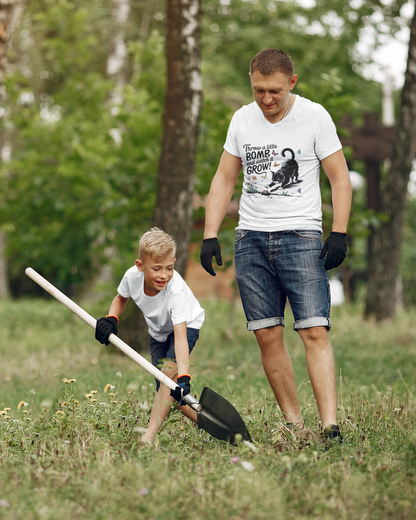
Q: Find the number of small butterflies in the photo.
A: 5